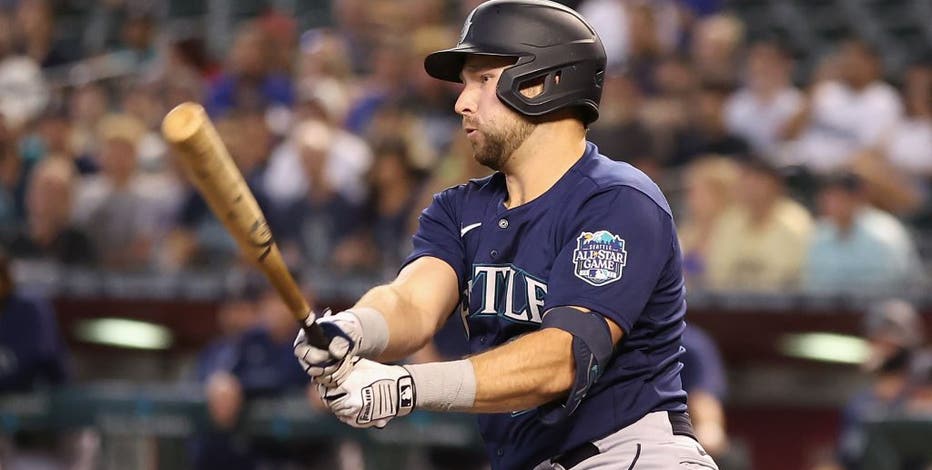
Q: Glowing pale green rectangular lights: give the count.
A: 2